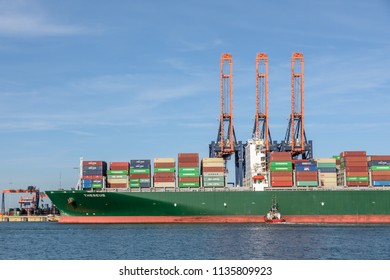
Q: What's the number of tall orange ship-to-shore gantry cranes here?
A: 3